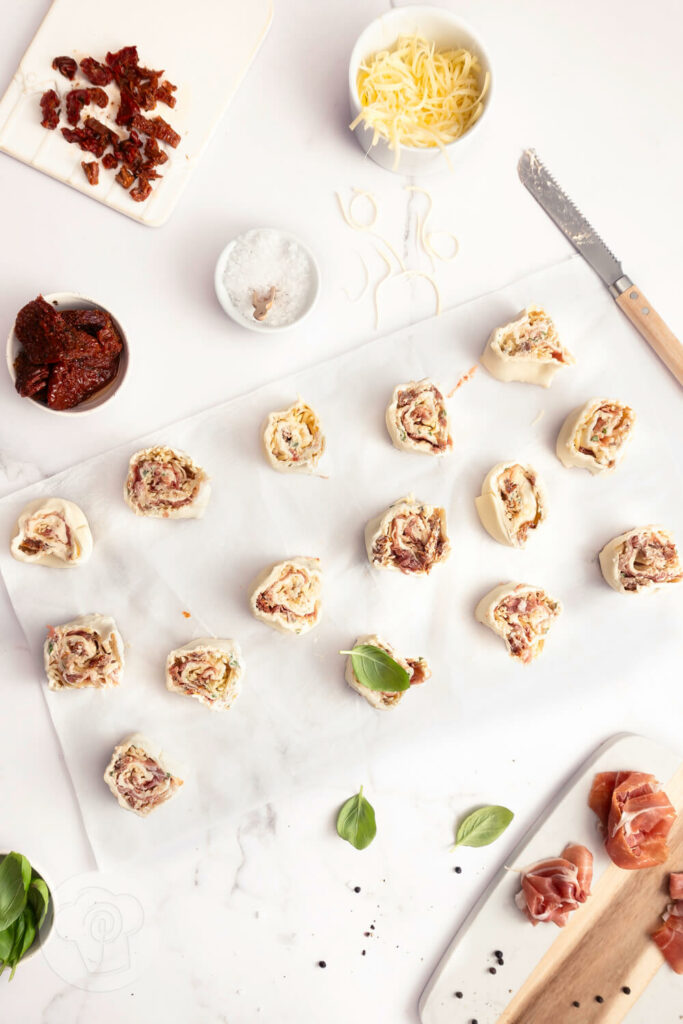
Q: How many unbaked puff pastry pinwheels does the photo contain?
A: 15